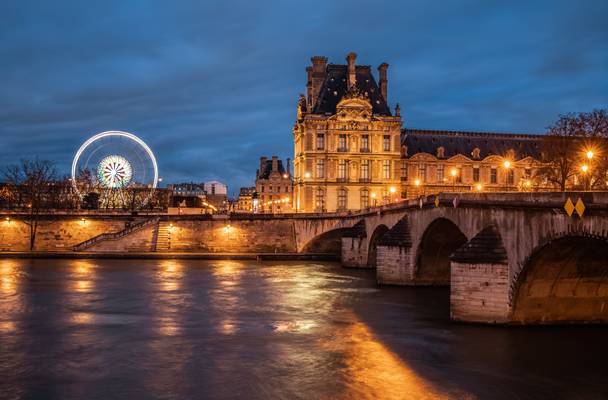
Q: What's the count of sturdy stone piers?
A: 3